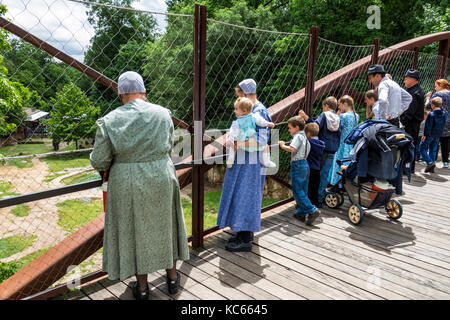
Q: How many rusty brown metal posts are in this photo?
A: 5